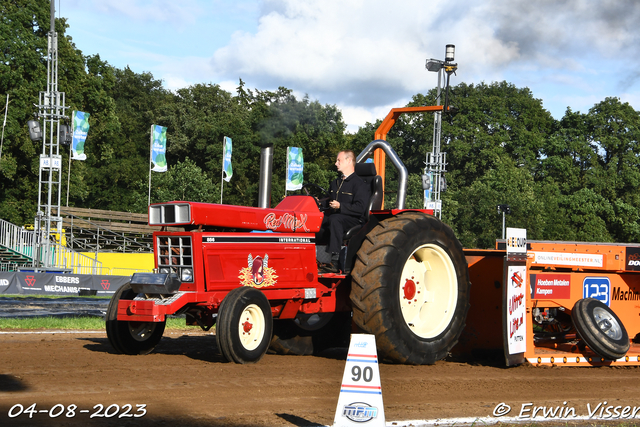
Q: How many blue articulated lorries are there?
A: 0